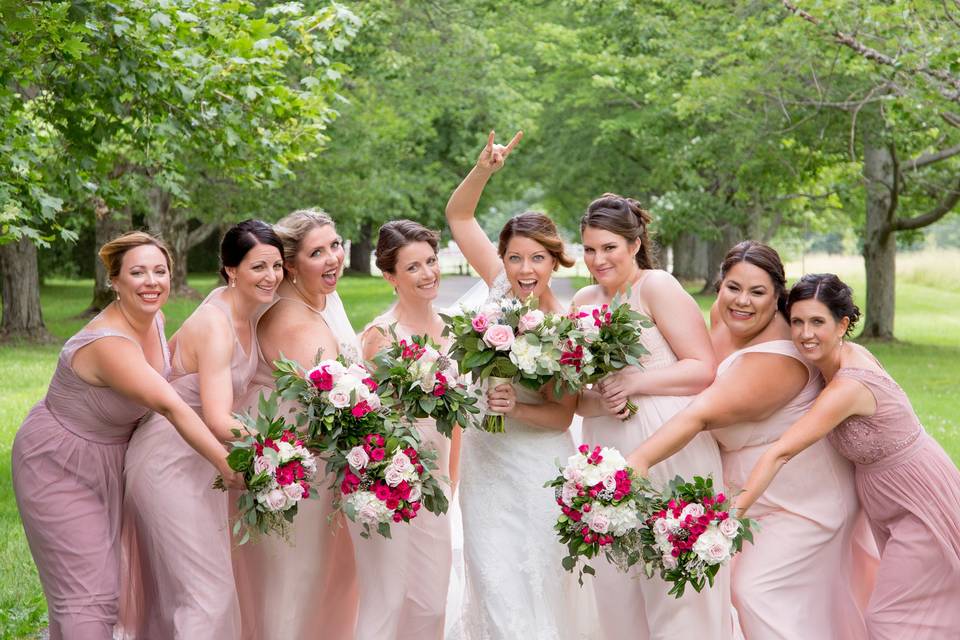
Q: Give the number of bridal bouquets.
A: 8